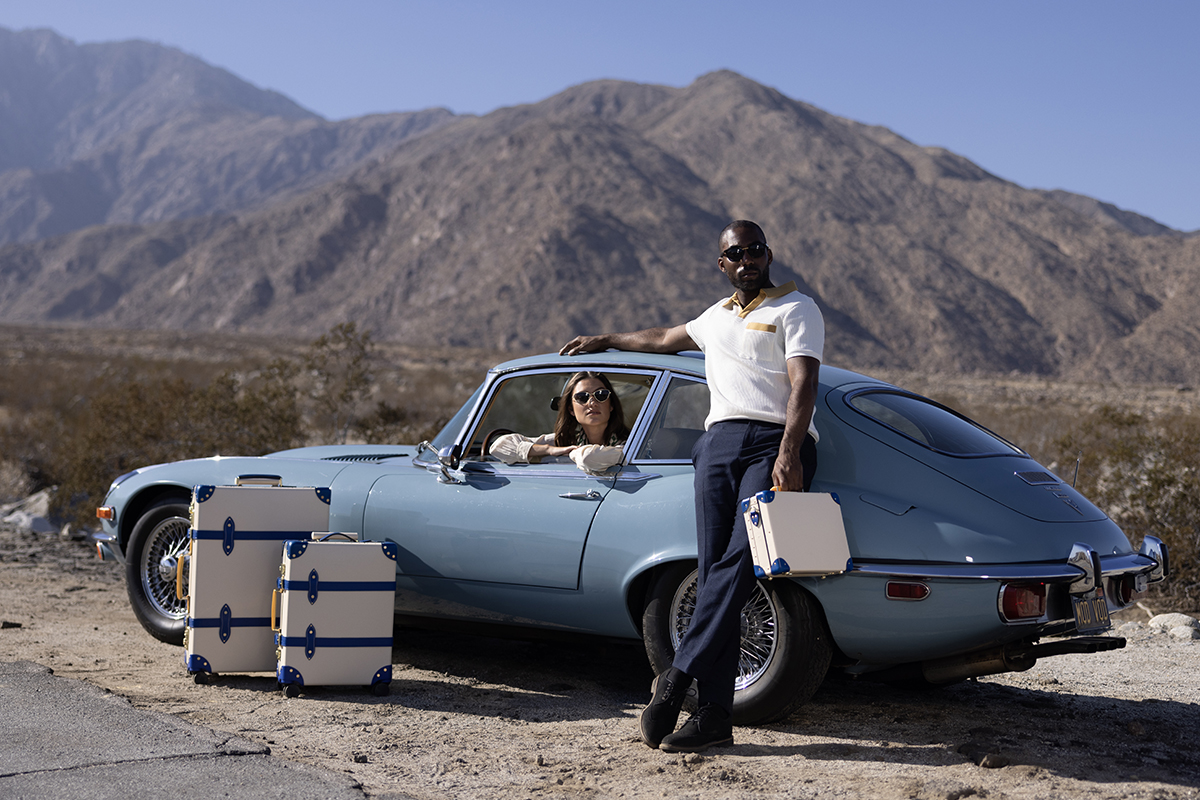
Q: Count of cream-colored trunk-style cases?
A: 3